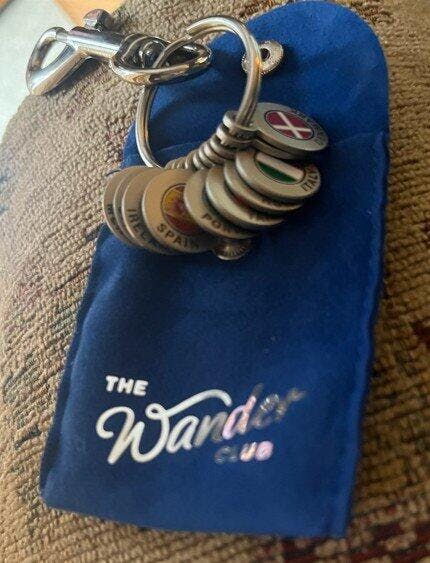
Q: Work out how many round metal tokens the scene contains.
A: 10